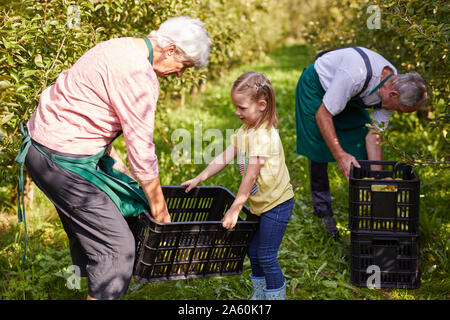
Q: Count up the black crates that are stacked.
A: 2